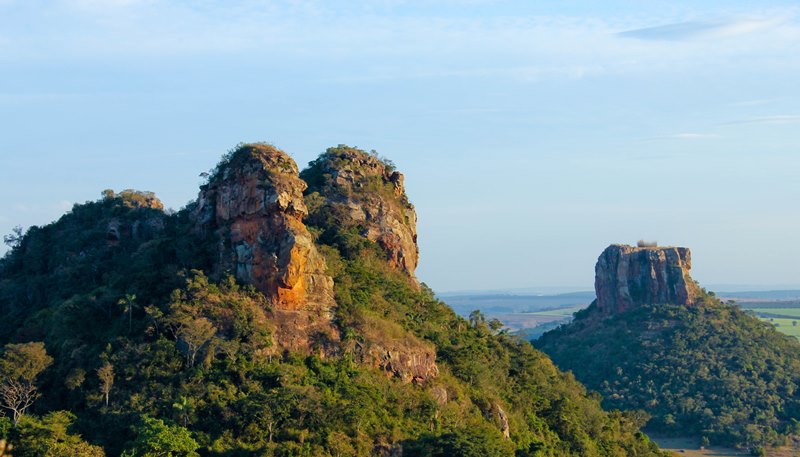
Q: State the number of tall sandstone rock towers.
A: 3